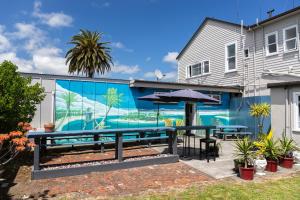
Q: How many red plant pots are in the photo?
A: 3